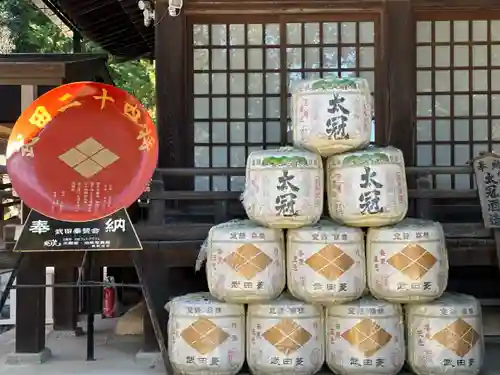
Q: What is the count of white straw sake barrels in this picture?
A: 10